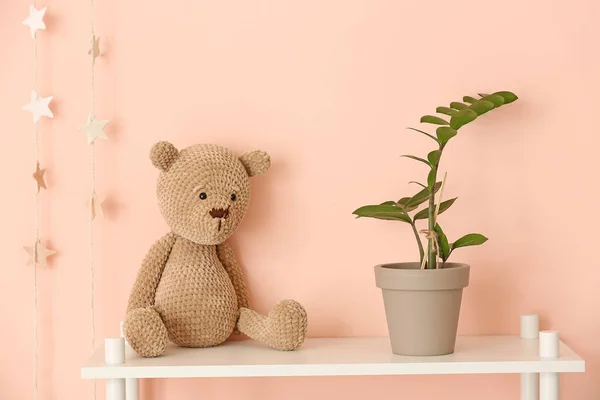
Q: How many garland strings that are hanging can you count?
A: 2